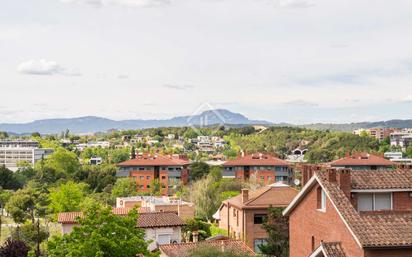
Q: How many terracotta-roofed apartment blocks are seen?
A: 3